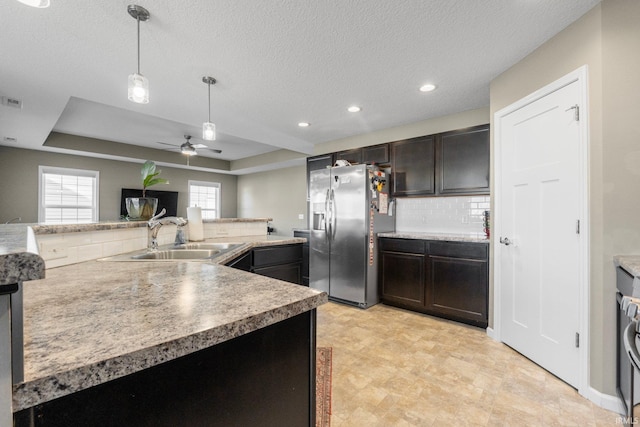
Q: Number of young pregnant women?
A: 0